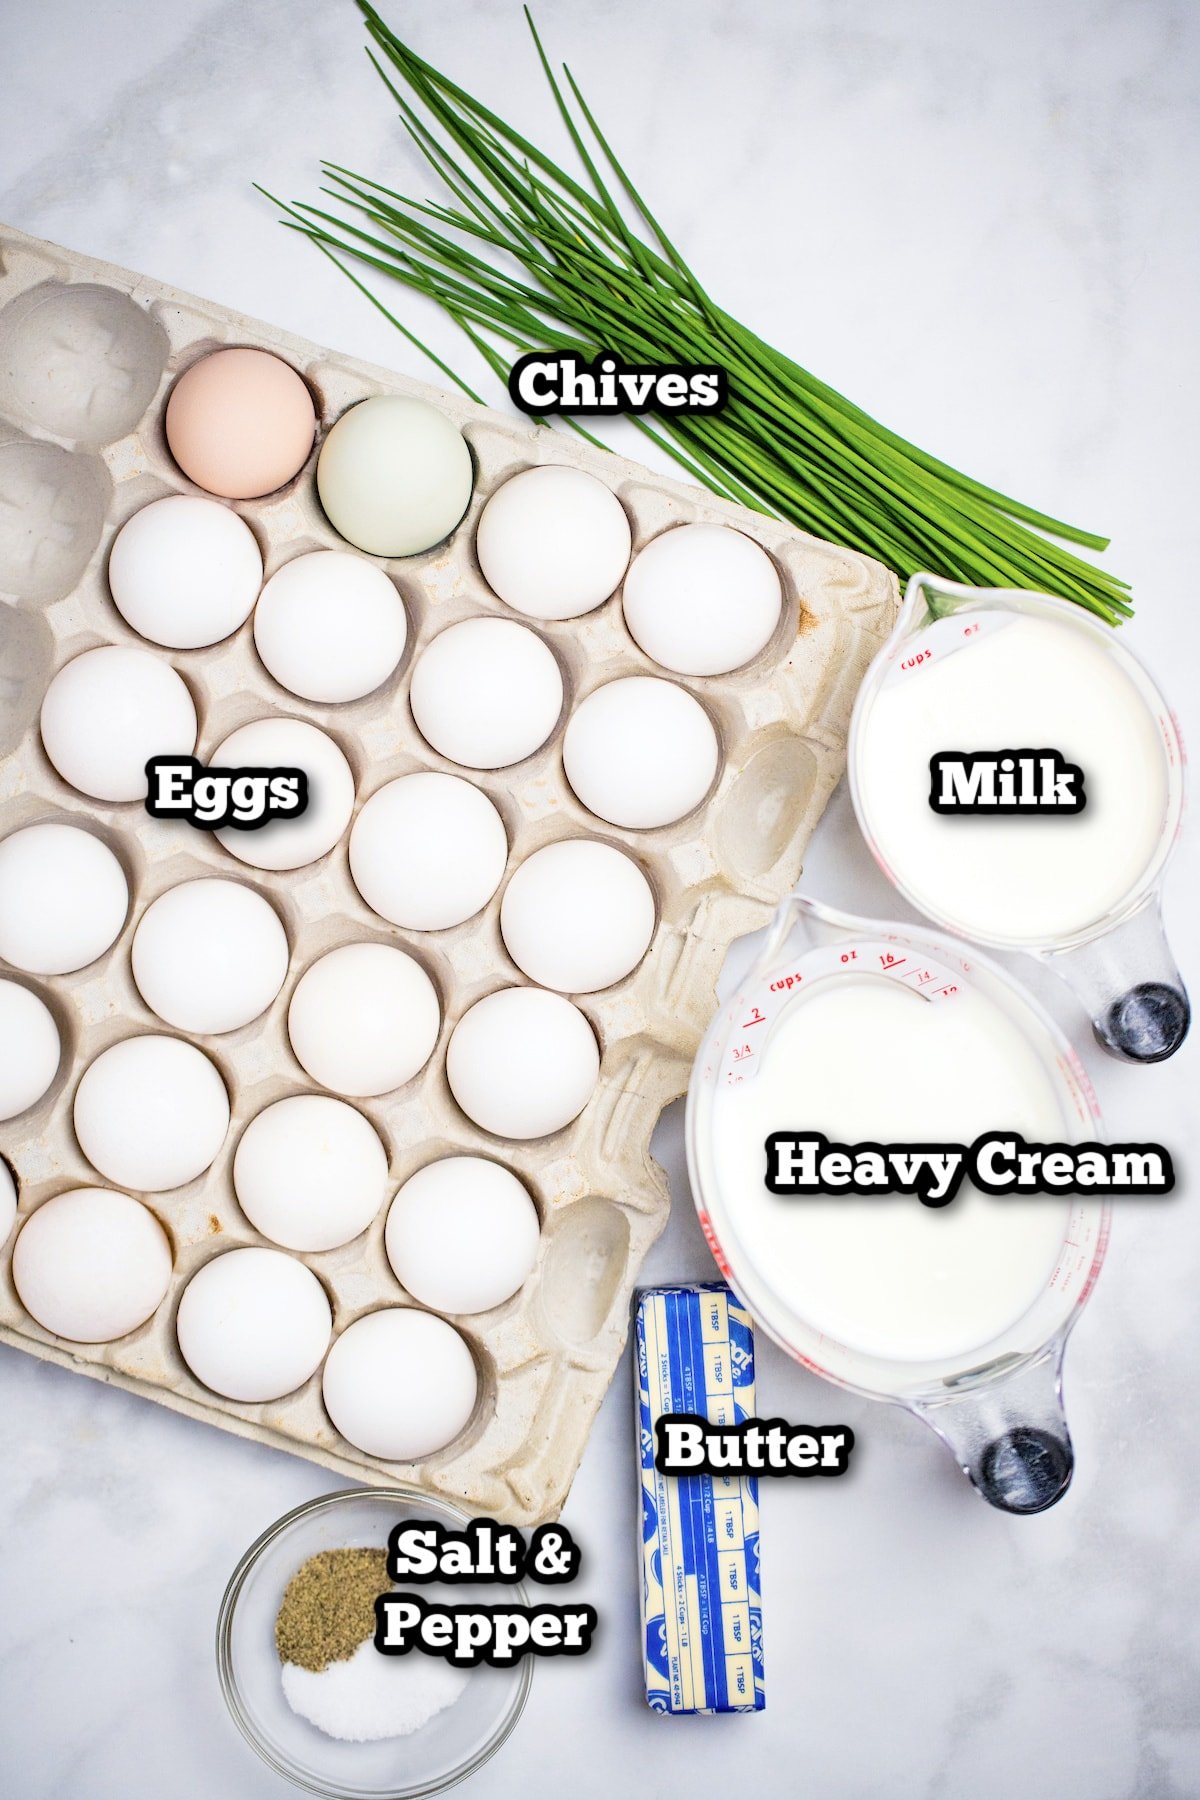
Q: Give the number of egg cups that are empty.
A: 3